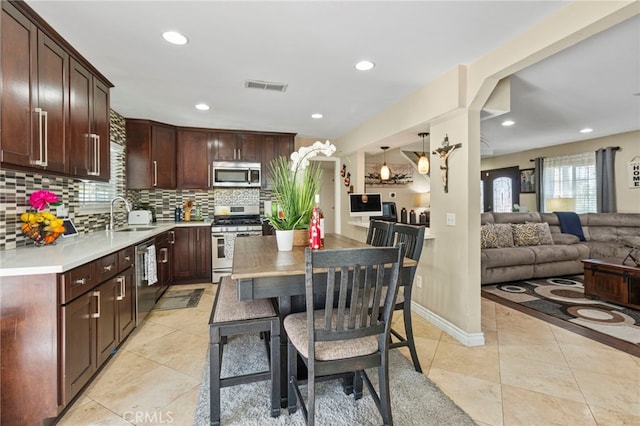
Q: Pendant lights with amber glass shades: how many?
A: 2